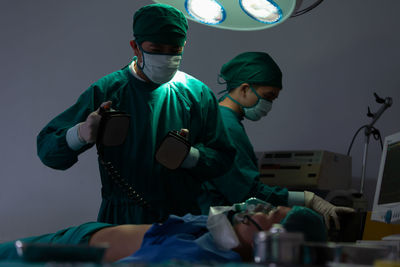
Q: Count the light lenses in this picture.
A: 2